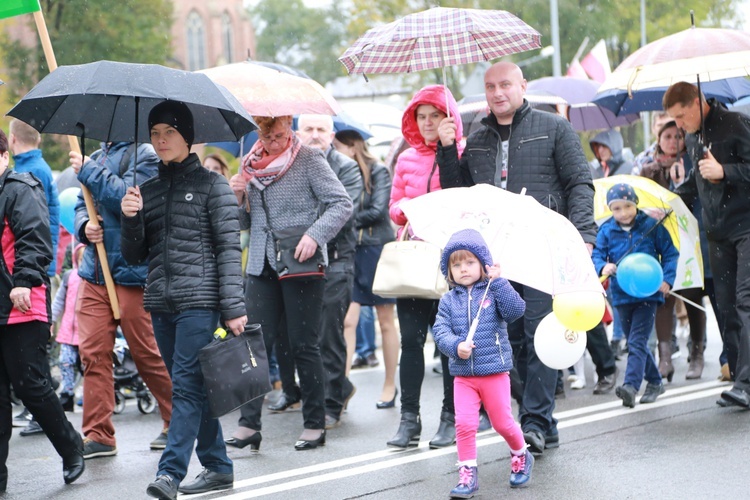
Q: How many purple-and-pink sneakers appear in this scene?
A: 2